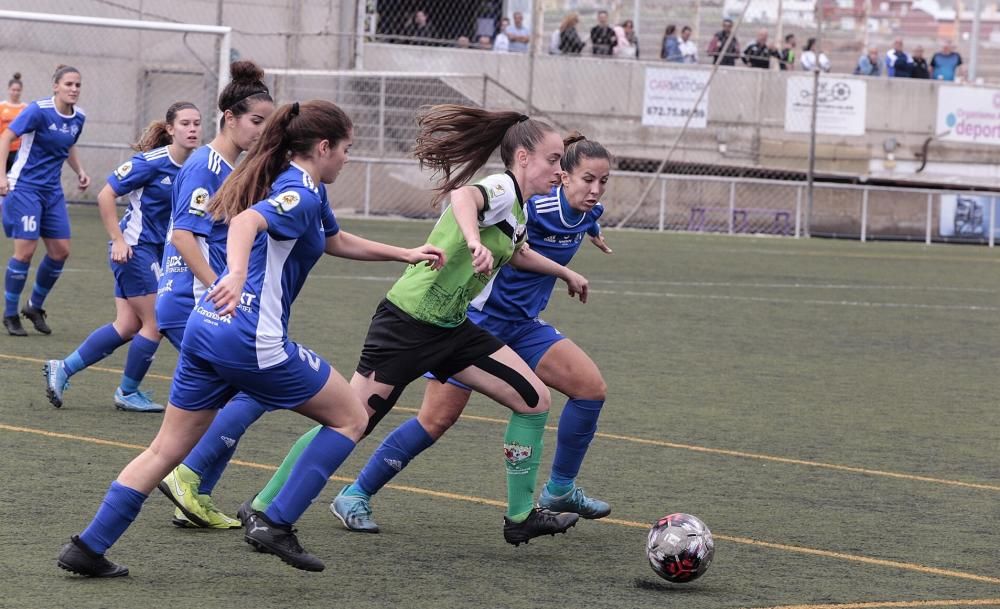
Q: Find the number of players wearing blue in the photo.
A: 5